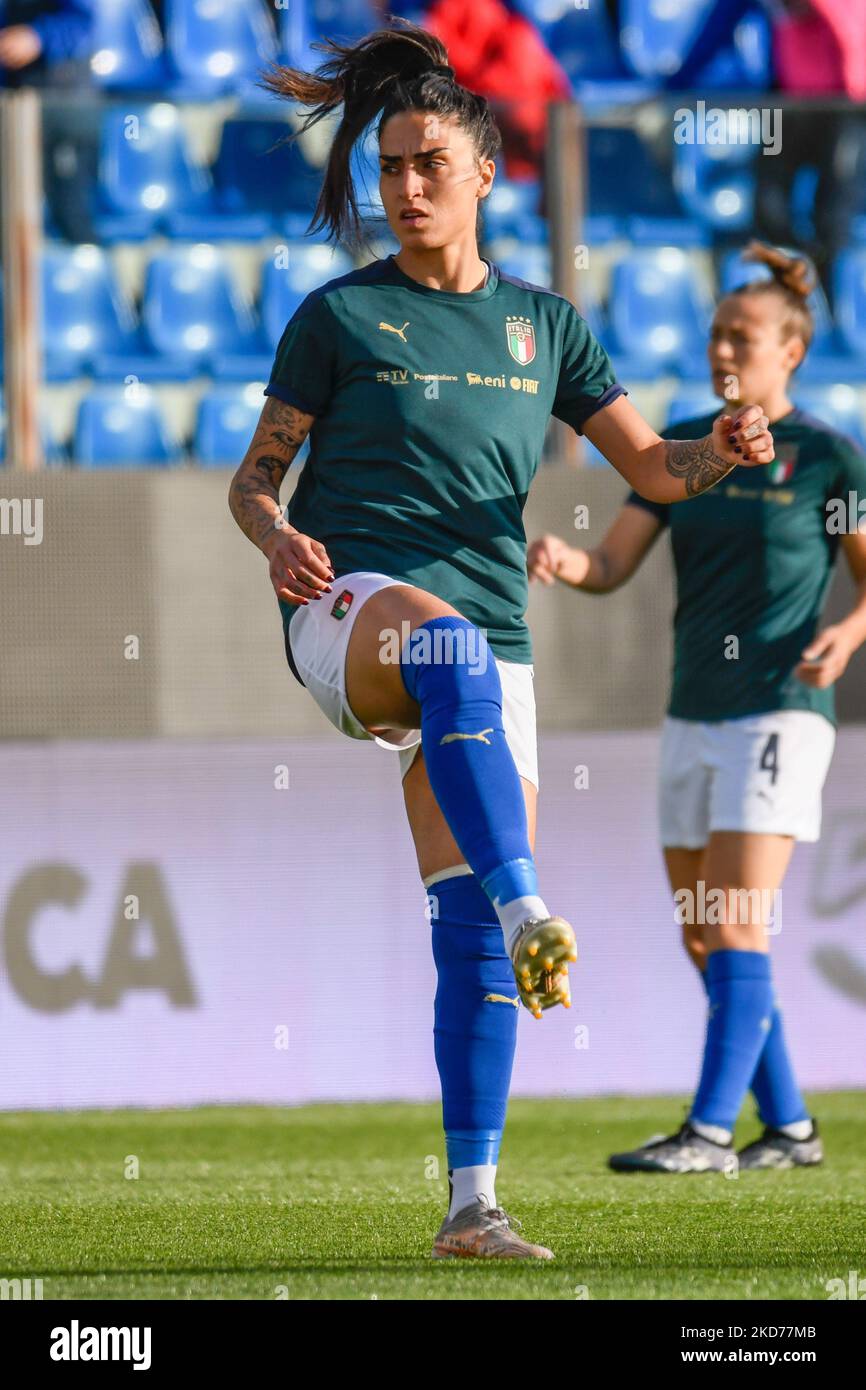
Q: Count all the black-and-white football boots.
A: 2